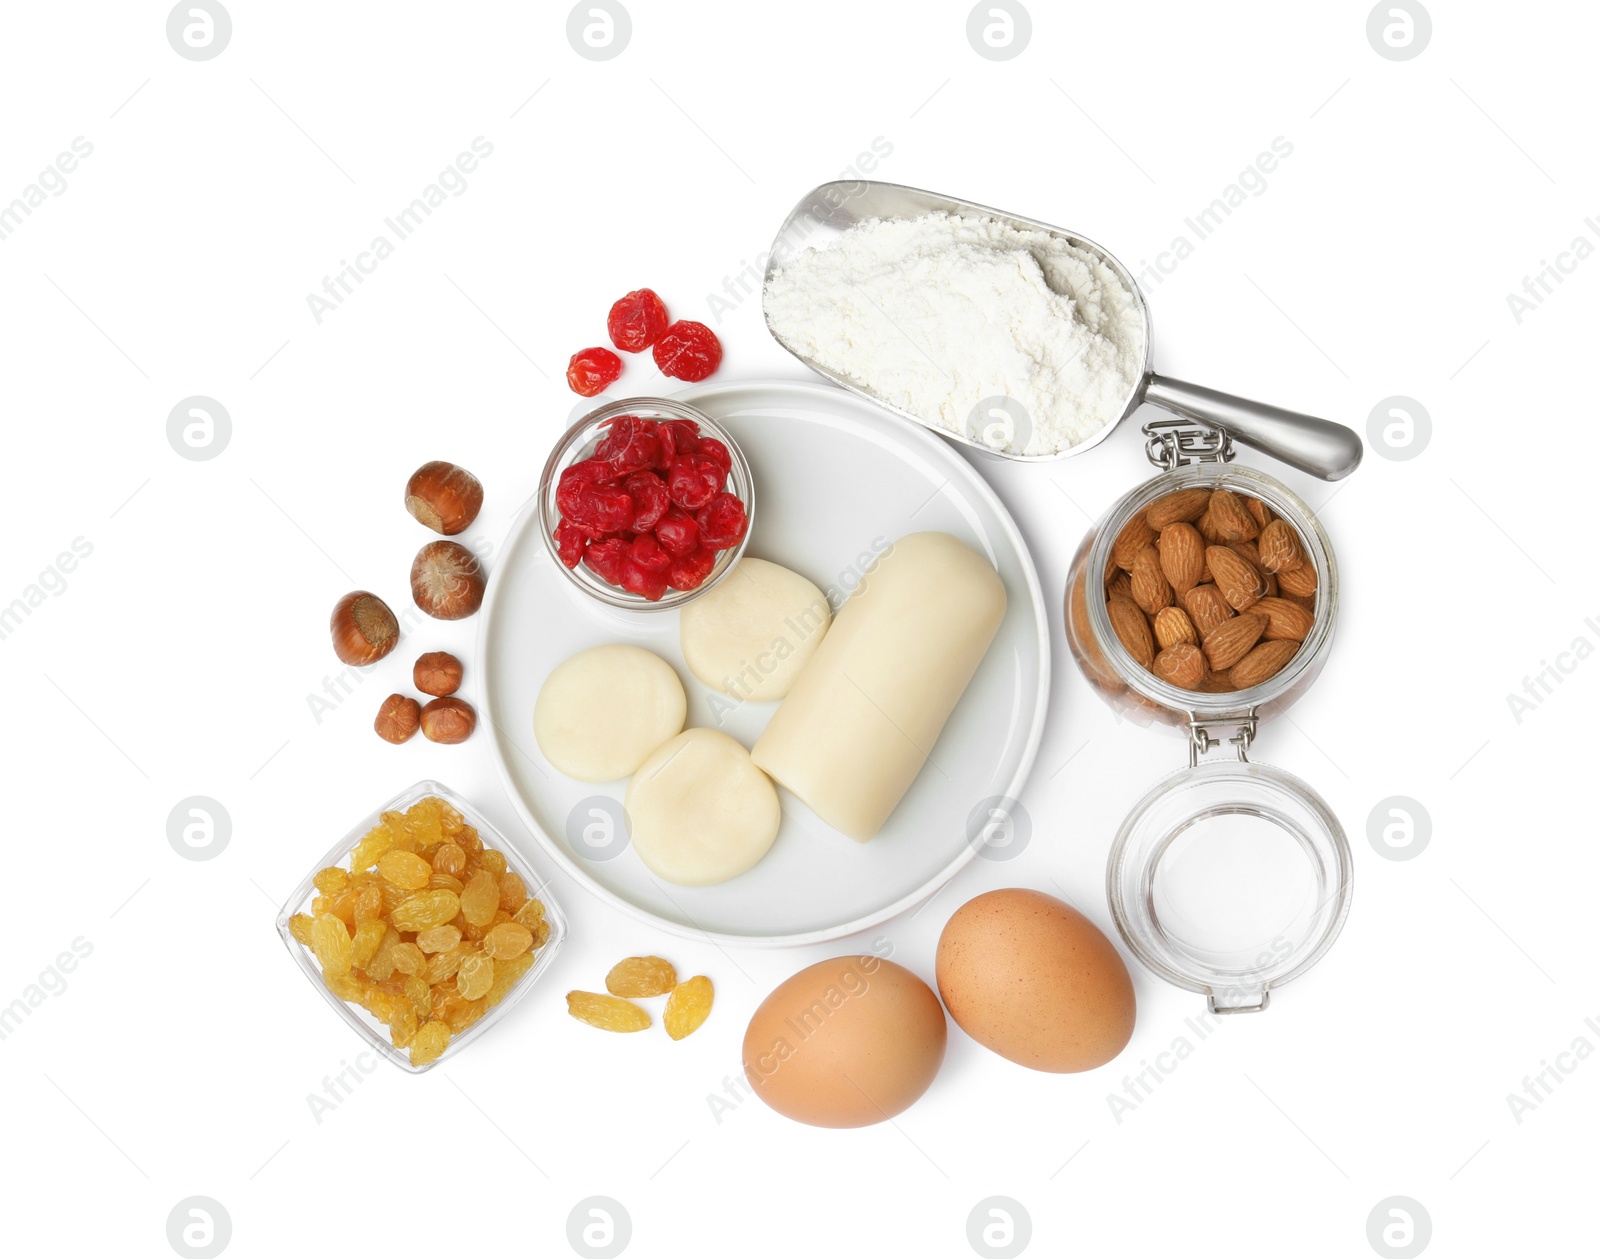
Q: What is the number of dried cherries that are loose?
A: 3